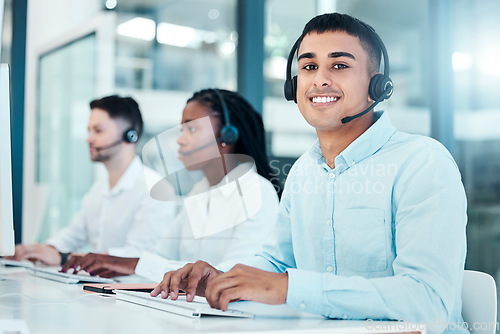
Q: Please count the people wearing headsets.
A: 3